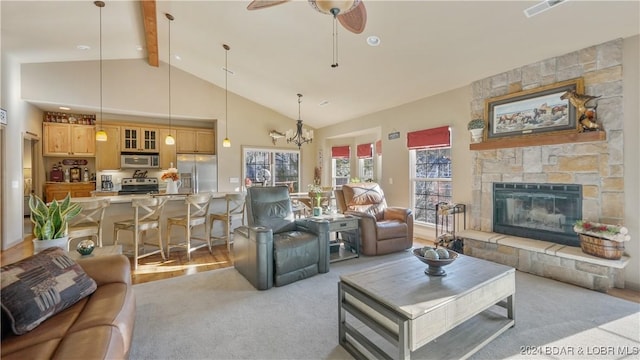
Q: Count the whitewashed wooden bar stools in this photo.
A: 4